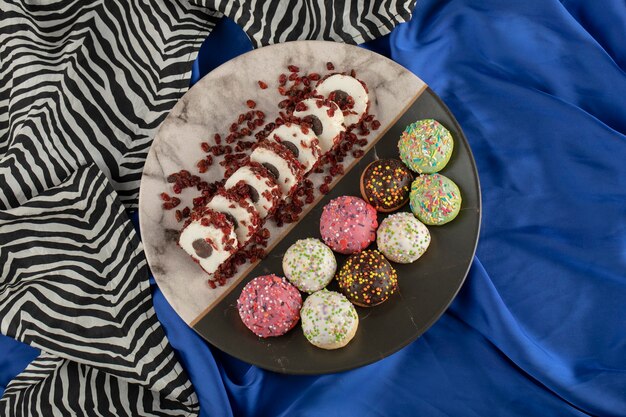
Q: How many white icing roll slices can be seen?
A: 7